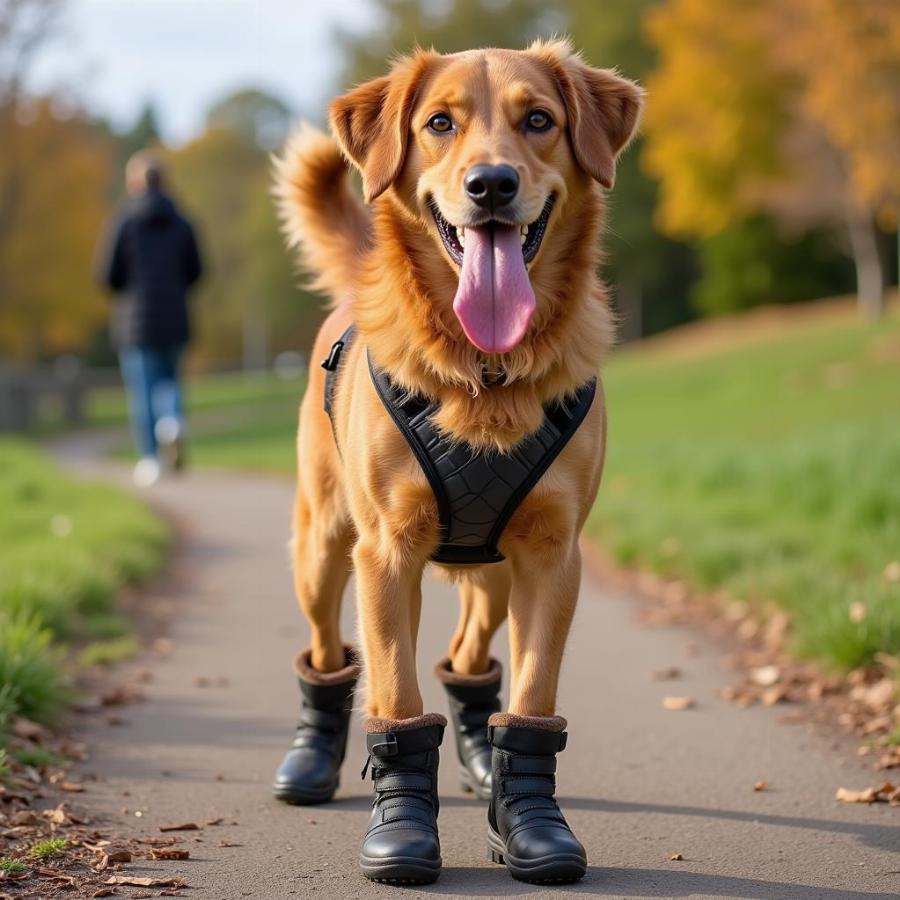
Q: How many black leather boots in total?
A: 4